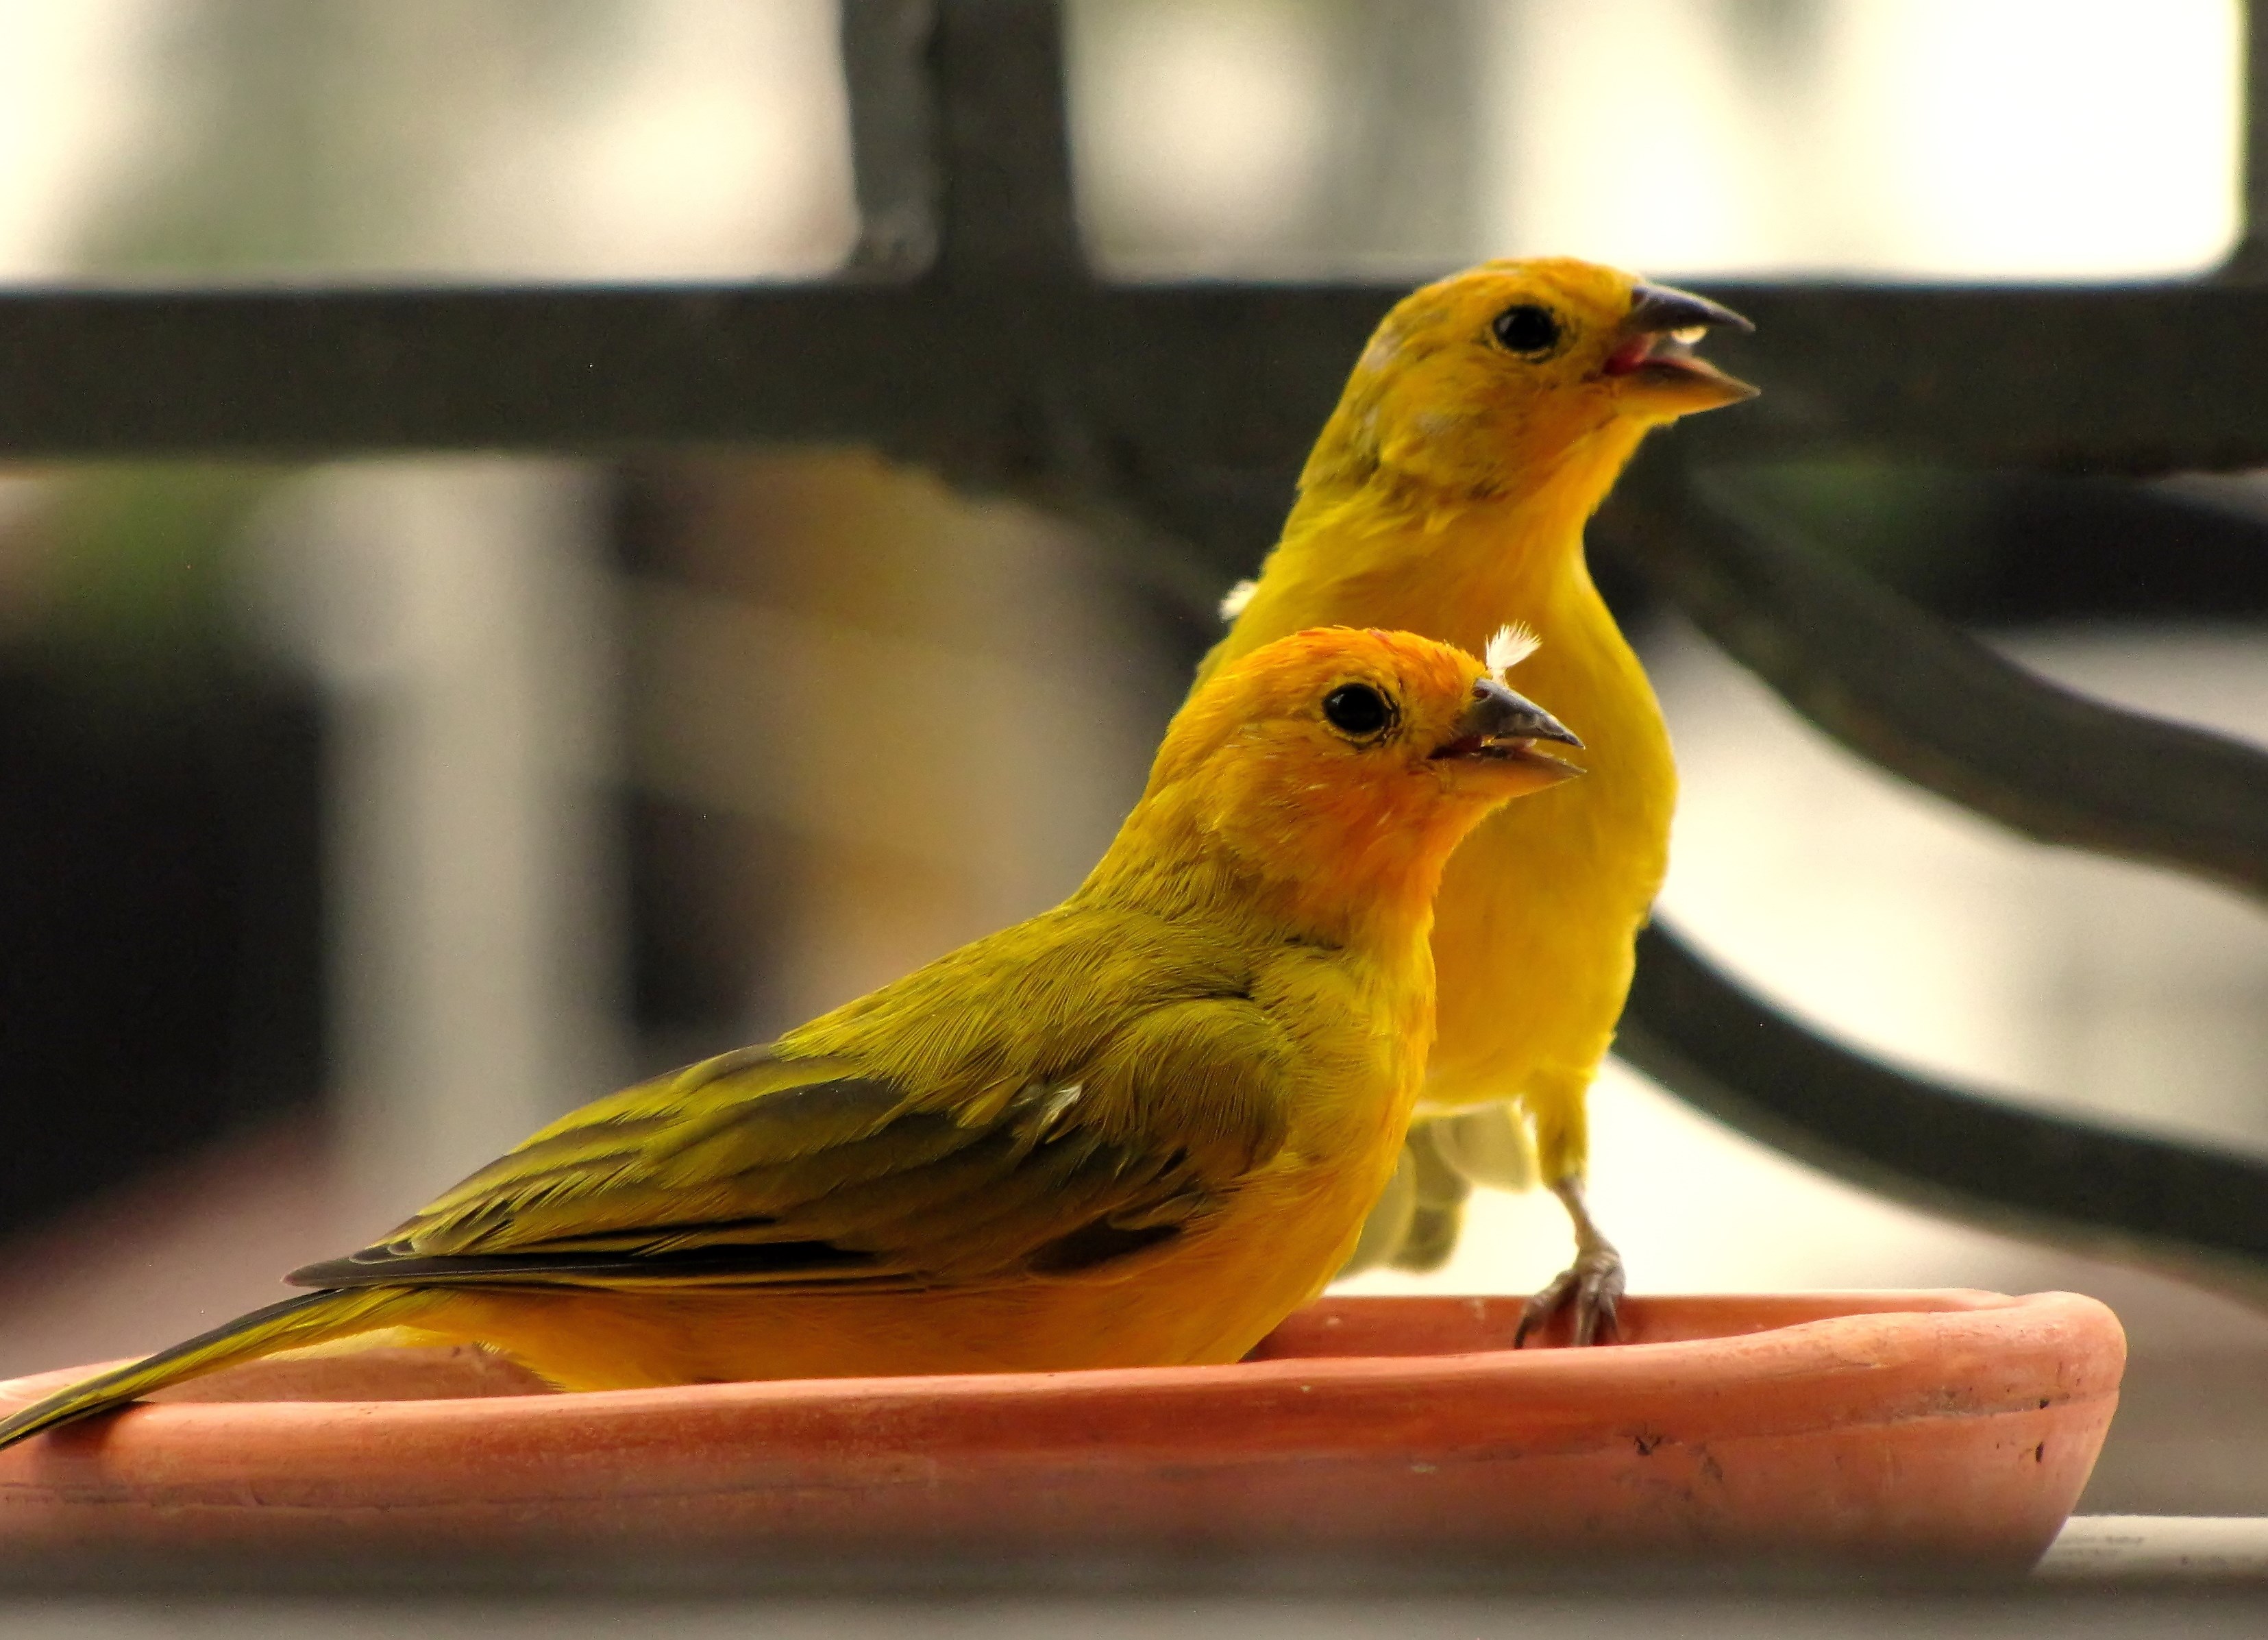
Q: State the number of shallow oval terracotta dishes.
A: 1